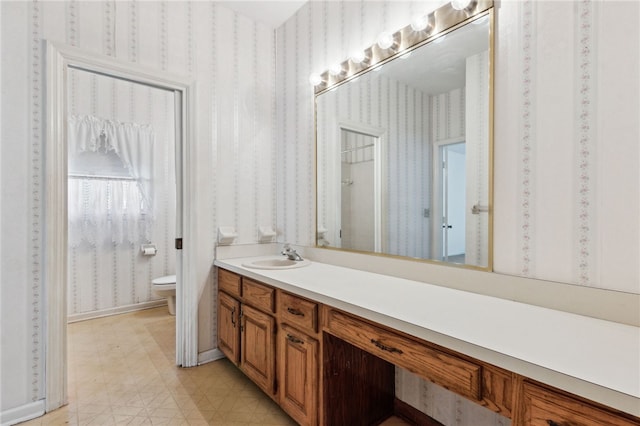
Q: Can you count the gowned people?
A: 0